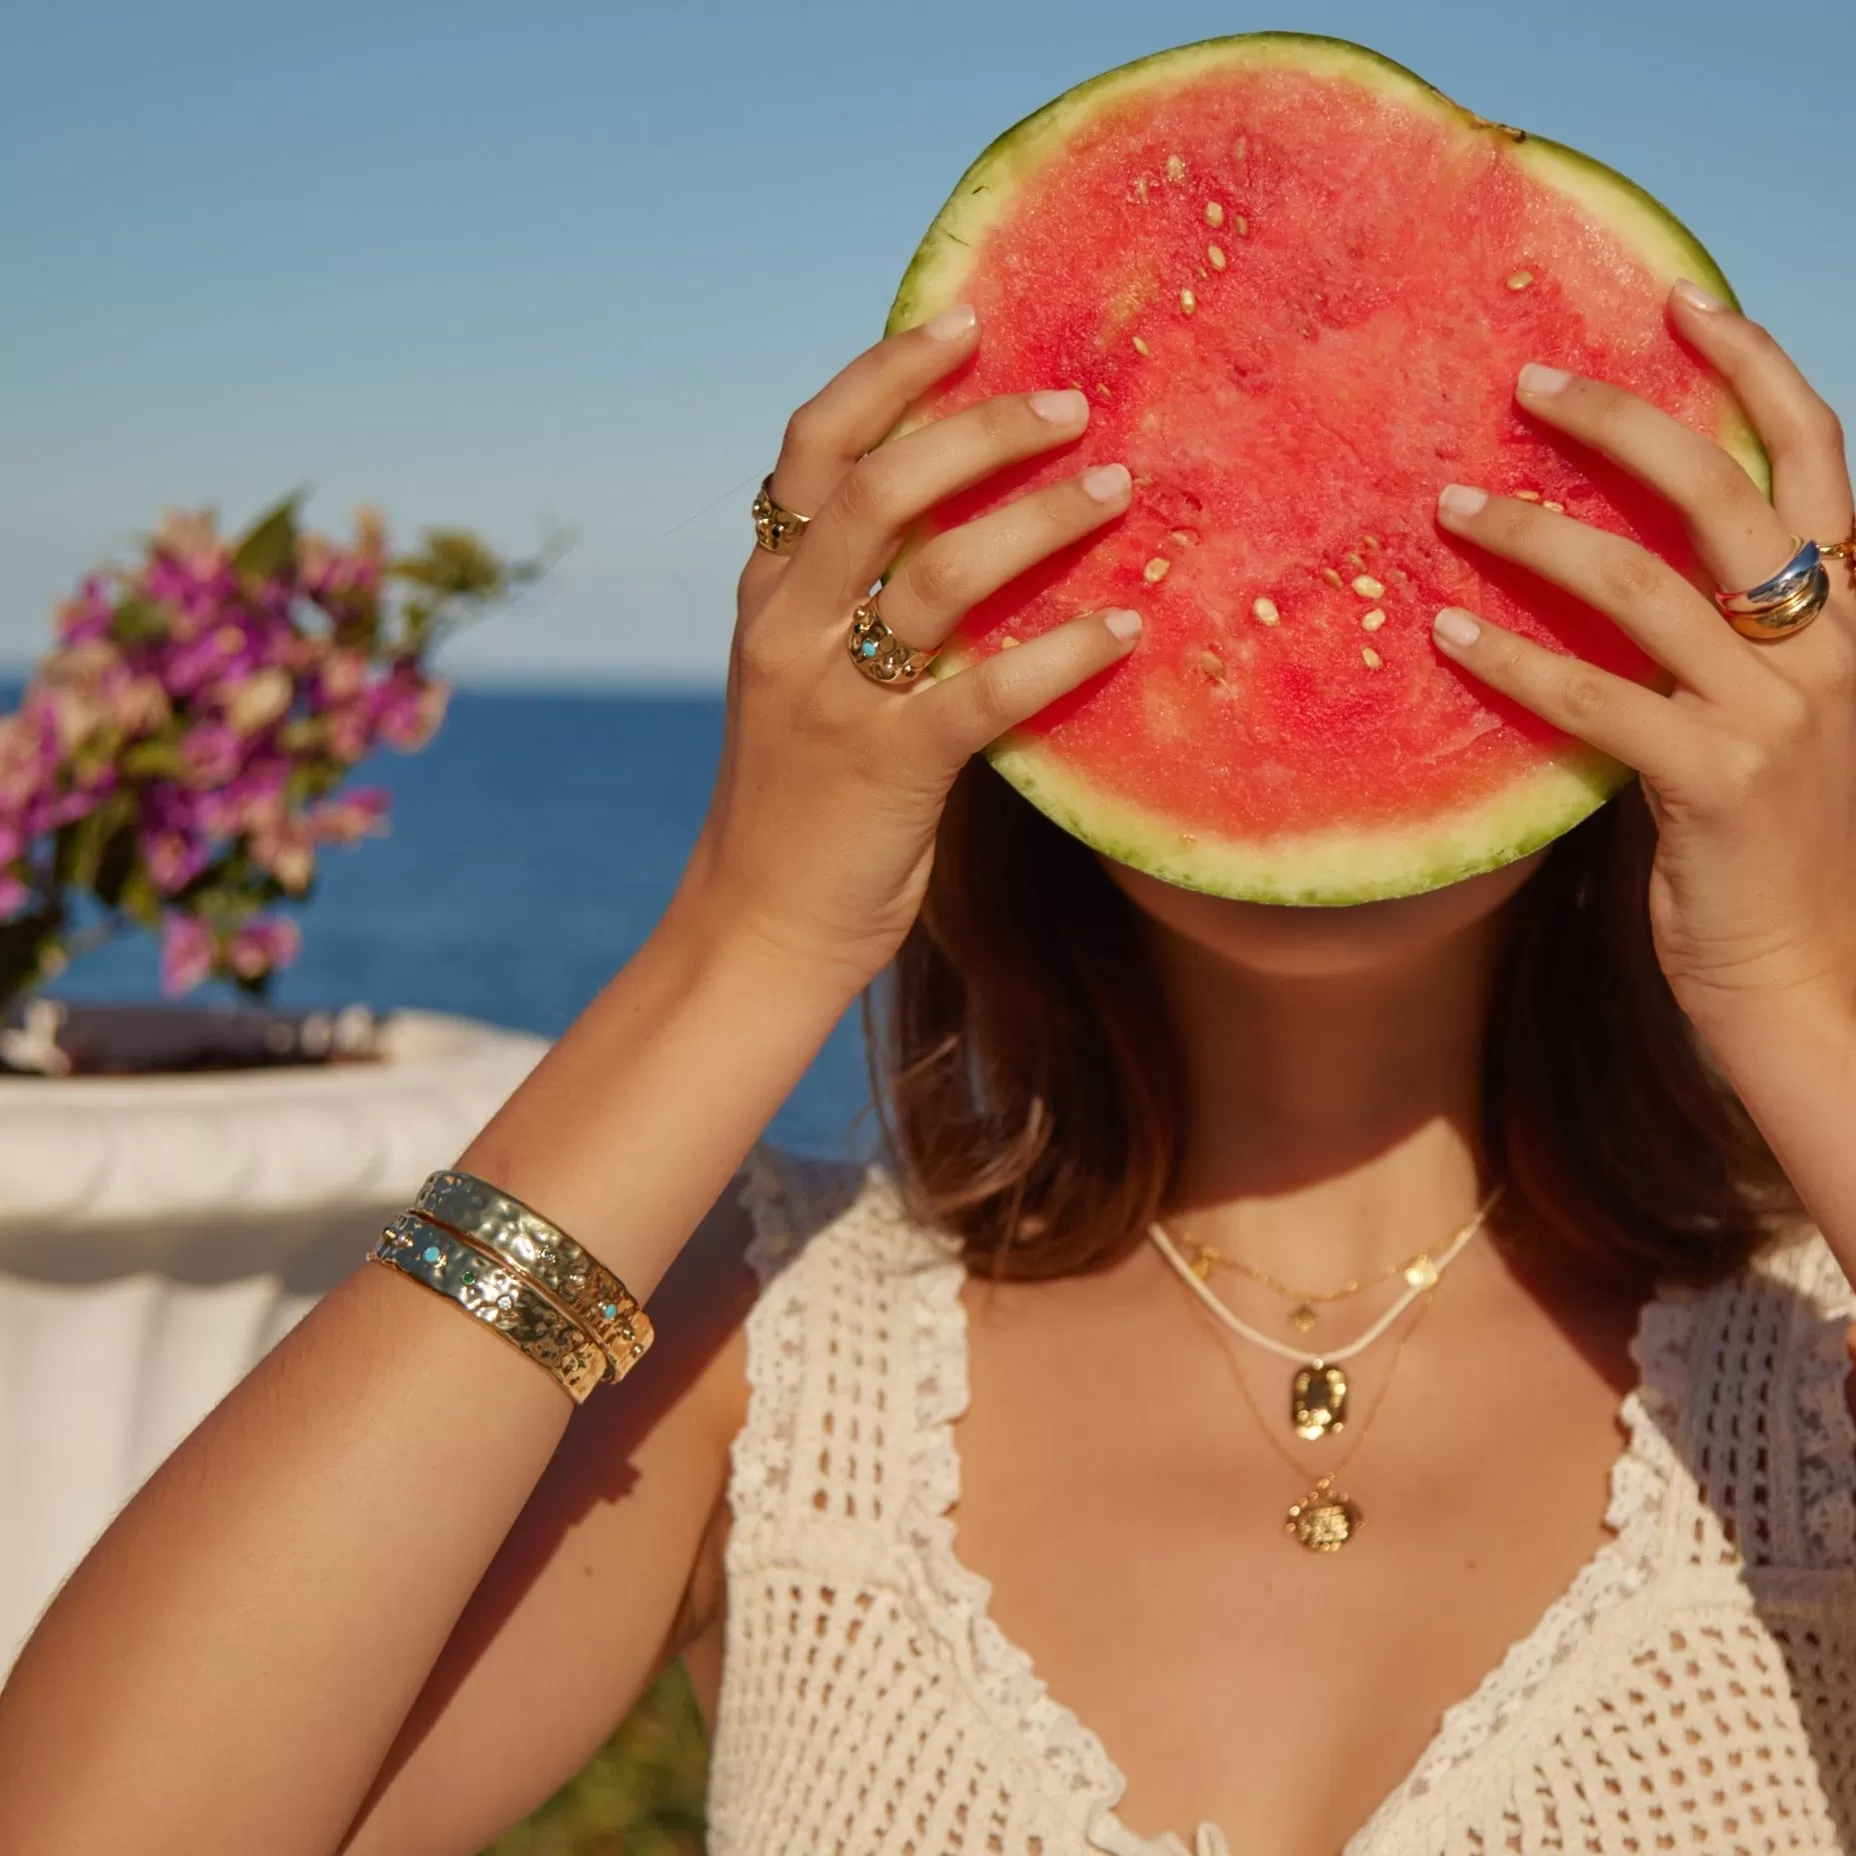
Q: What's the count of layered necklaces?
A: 3